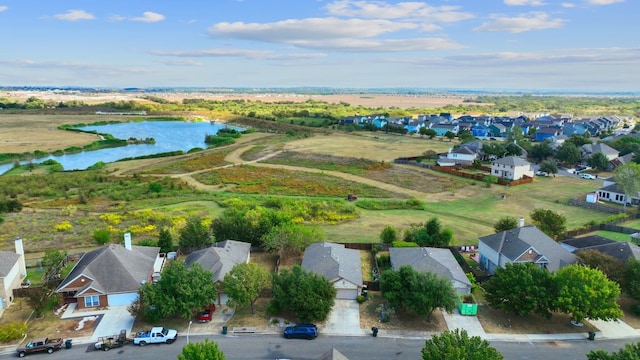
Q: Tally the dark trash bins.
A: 4